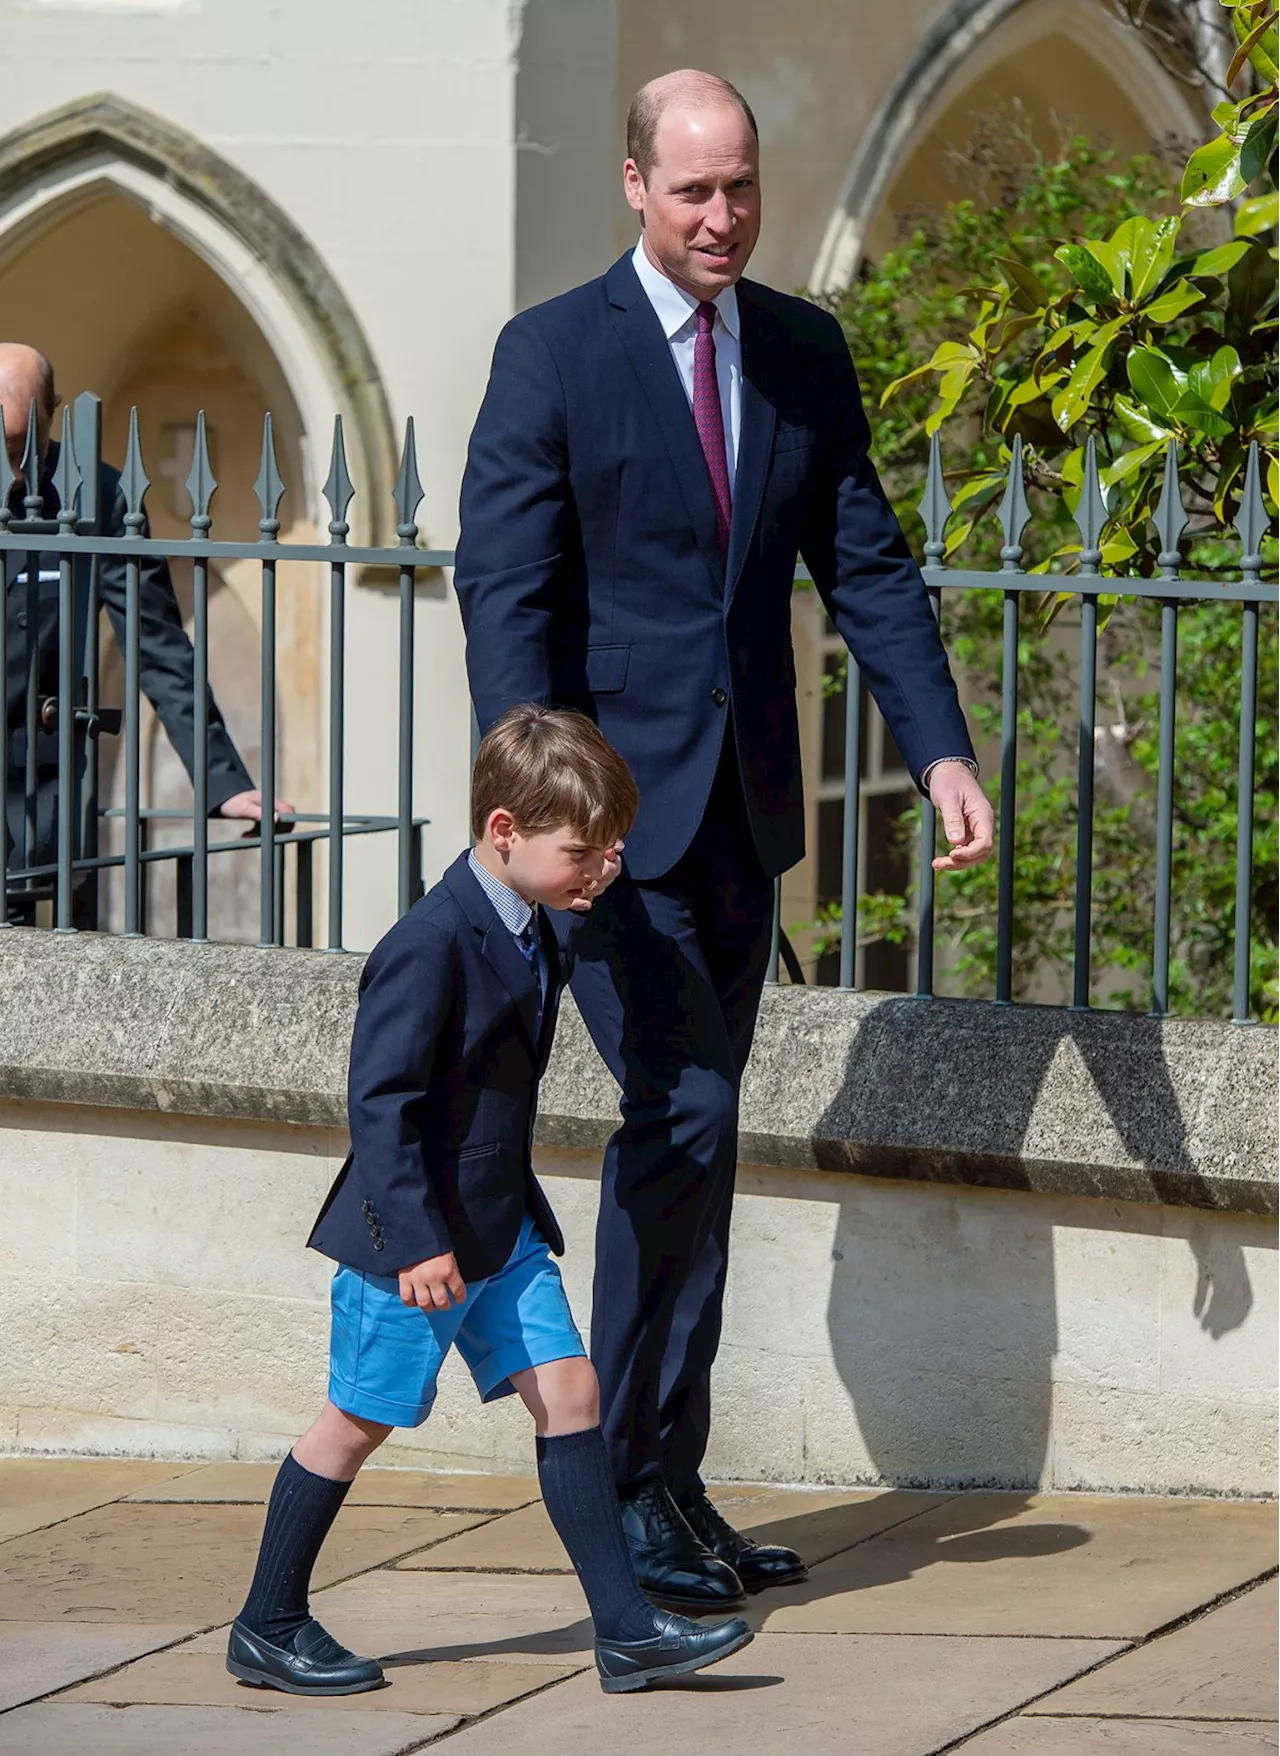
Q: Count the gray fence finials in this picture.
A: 13